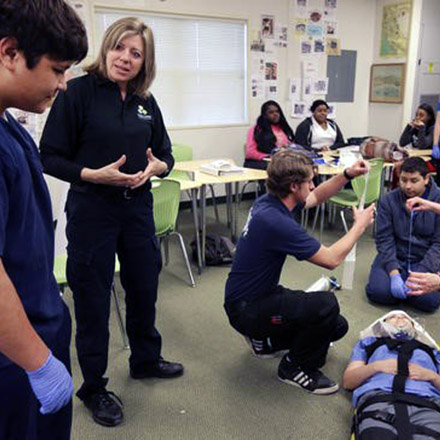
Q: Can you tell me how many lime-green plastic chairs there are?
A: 4